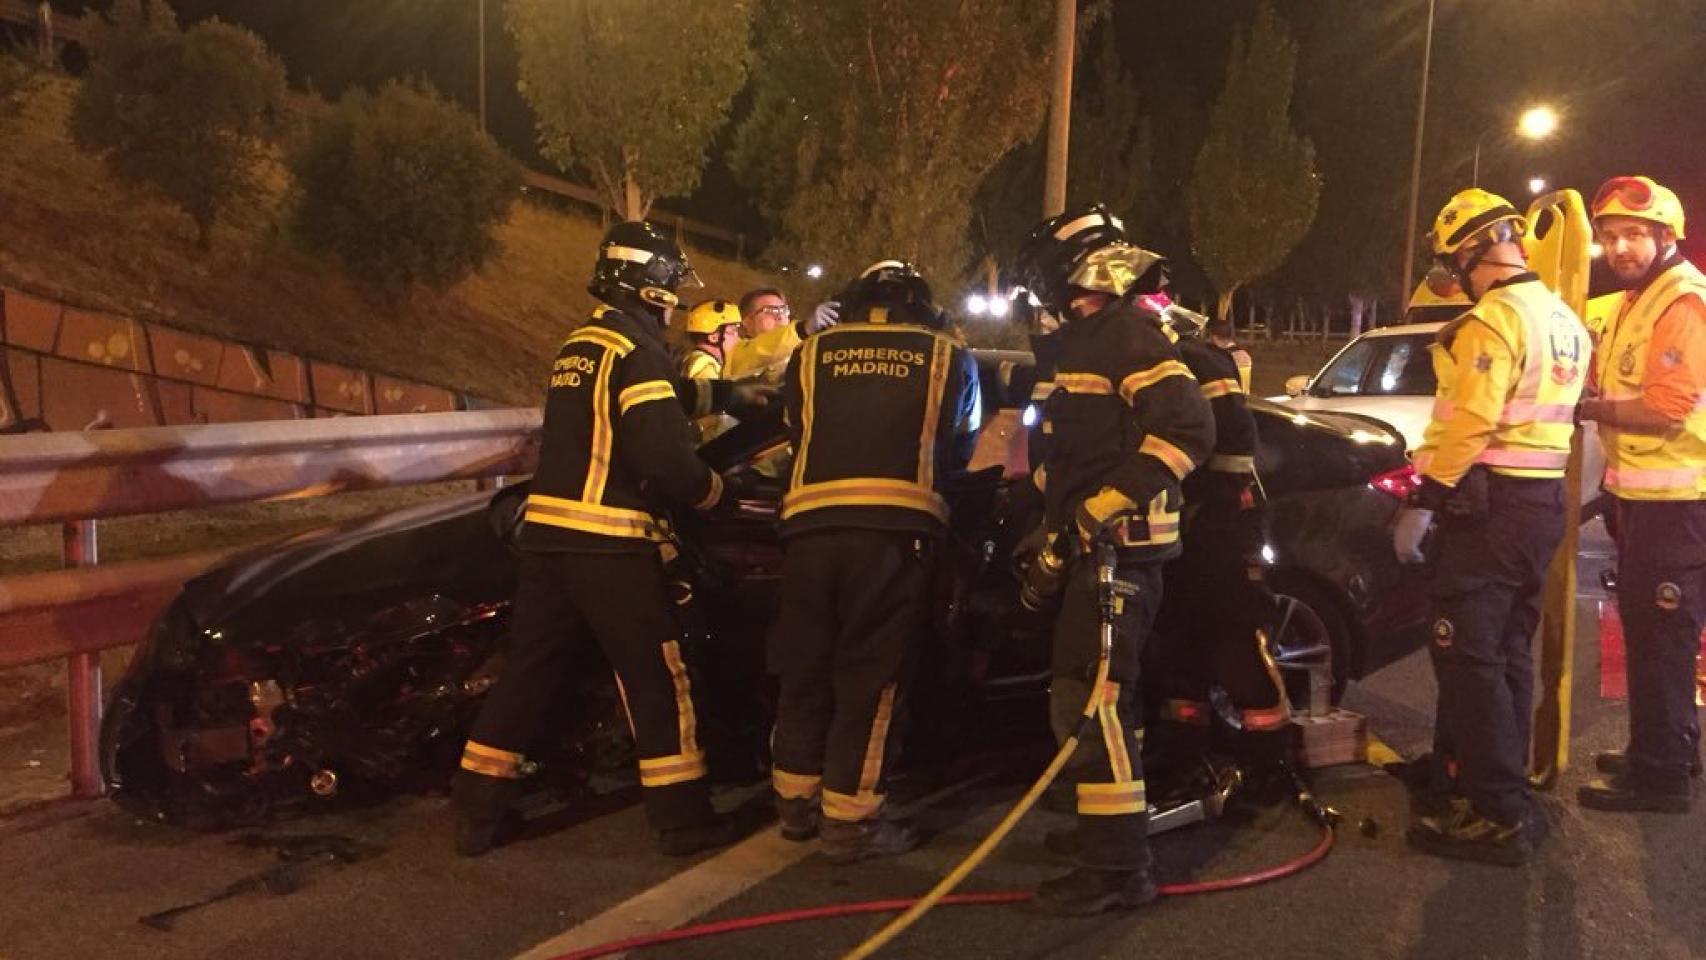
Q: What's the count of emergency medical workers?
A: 4